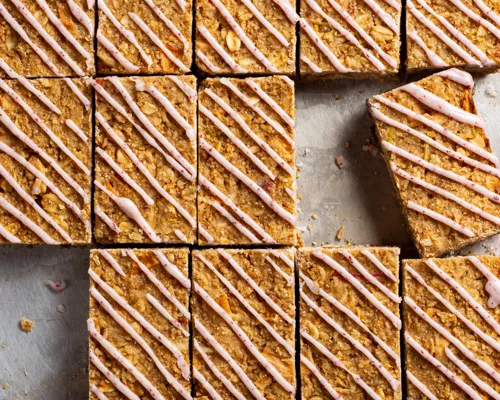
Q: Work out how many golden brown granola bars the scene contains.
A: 13